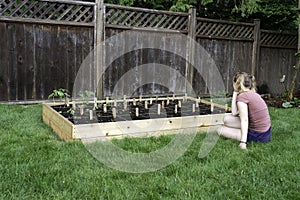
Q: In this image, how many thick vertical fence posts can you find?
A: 3